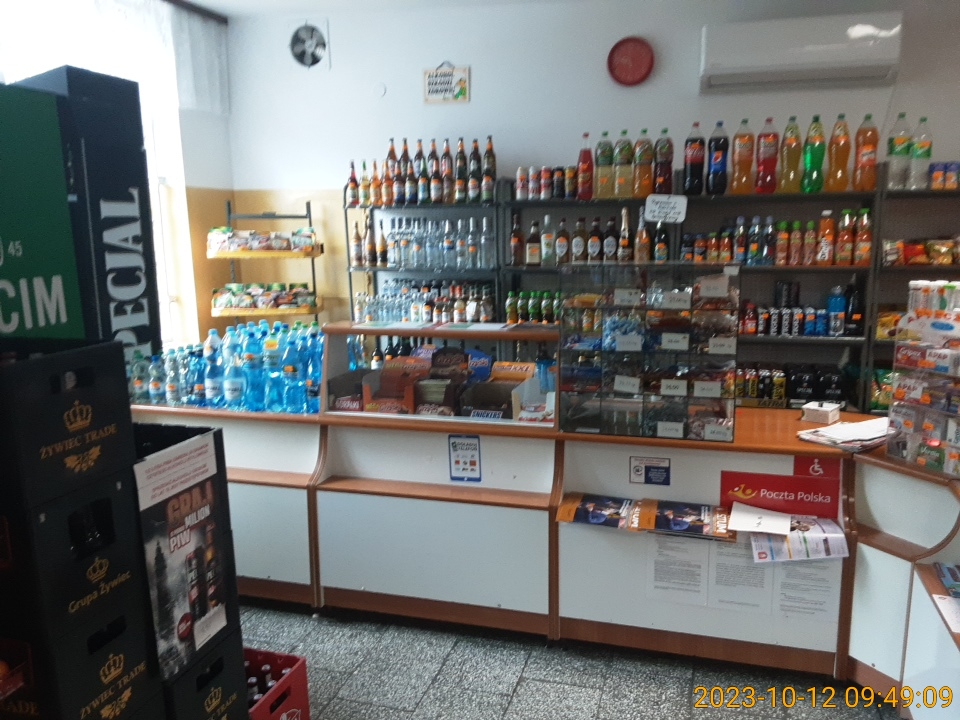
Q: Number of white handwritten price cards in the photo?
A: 11